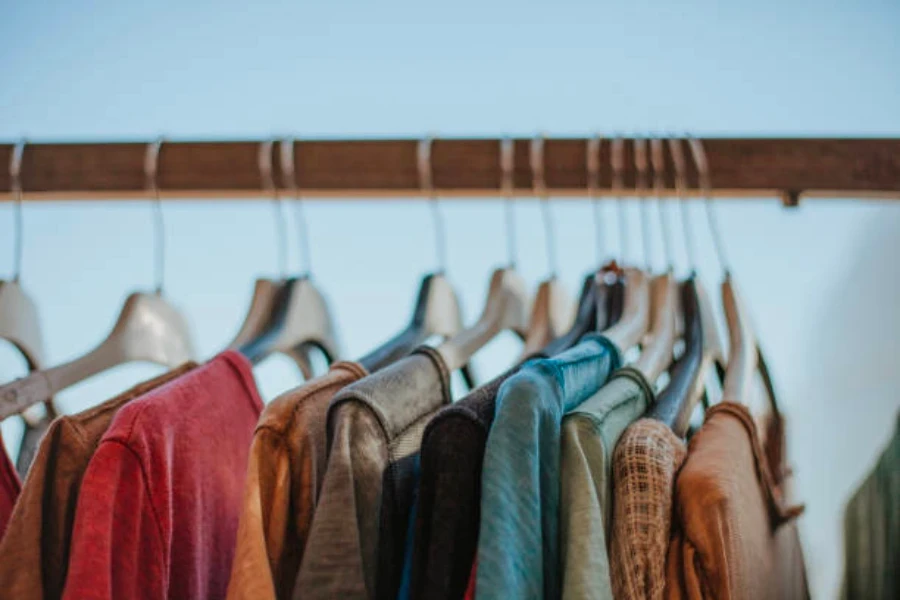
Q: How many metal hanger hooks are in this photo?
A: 13